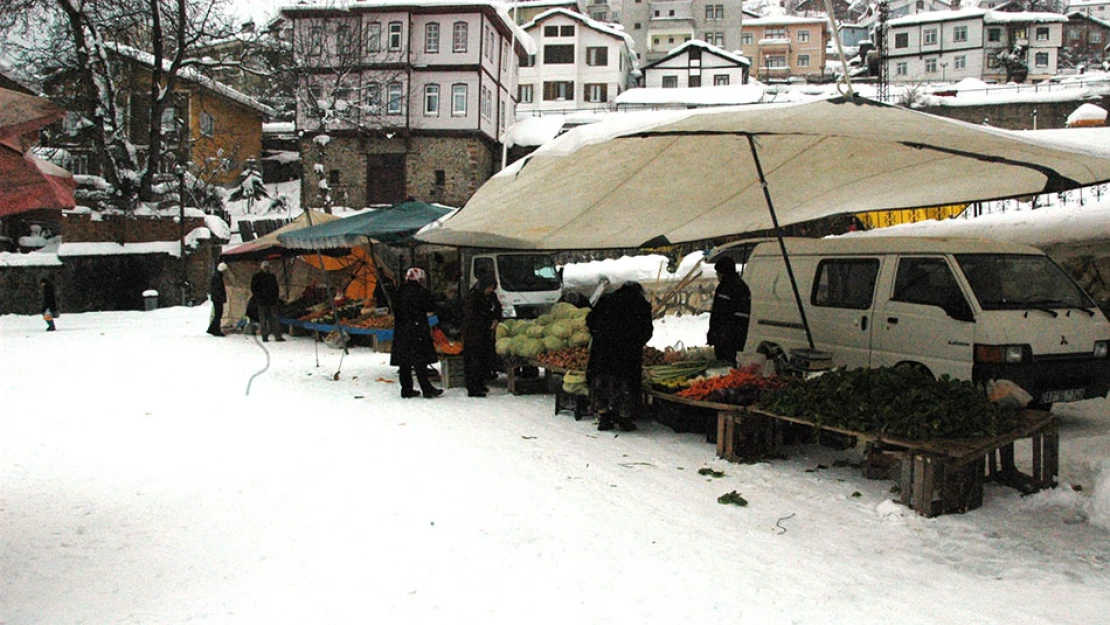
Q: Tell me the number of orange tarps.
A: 1